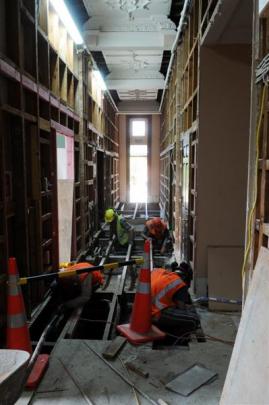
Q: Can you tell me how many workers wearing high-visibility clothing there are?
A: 4